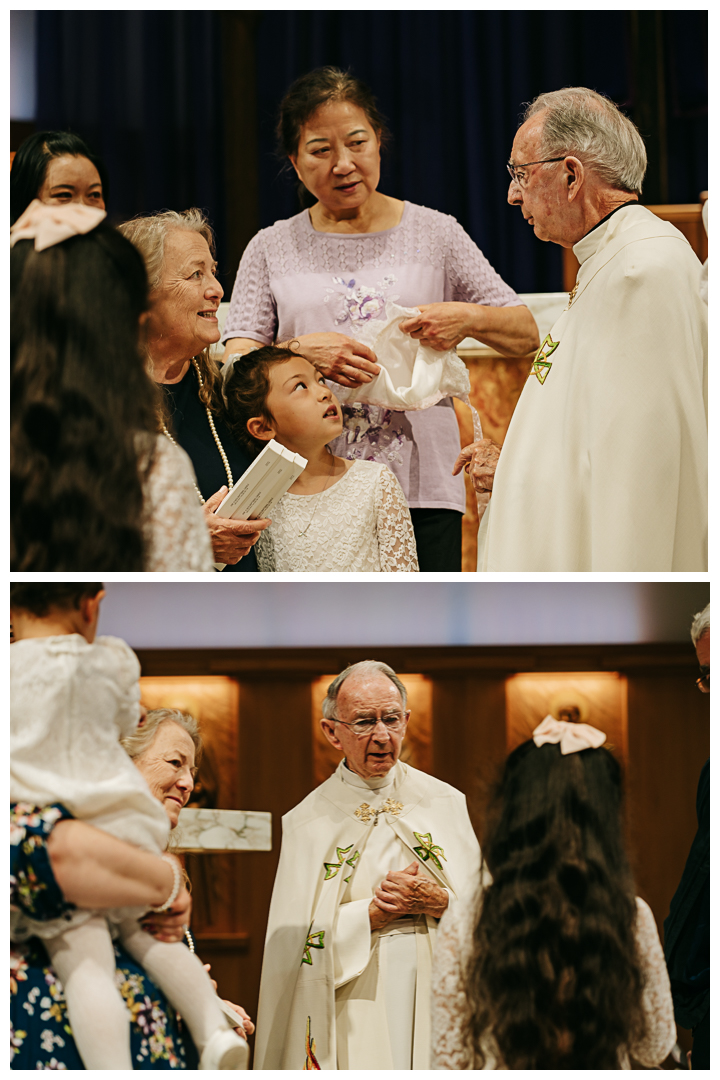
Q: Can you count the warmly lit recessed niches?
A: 3